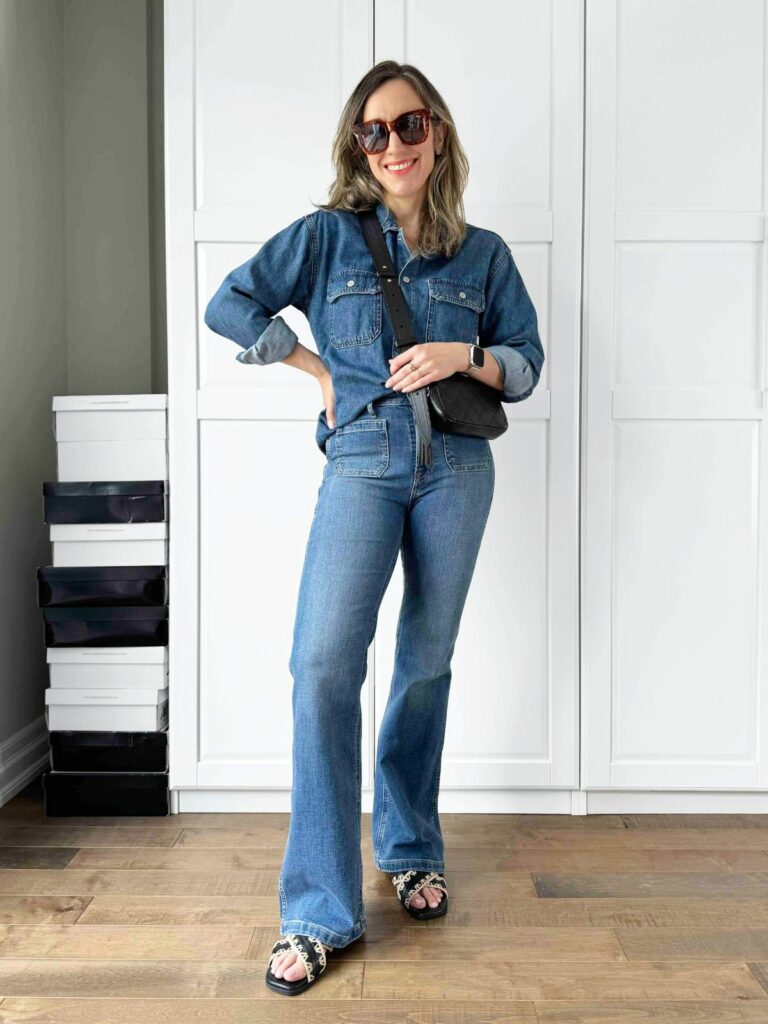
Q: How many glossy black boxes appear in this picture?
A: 5